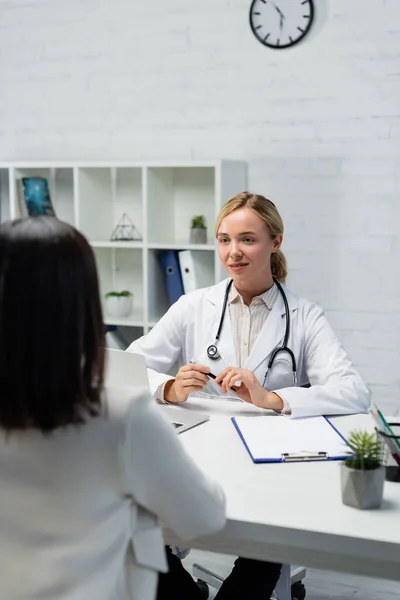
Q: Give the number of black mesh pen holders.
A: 1